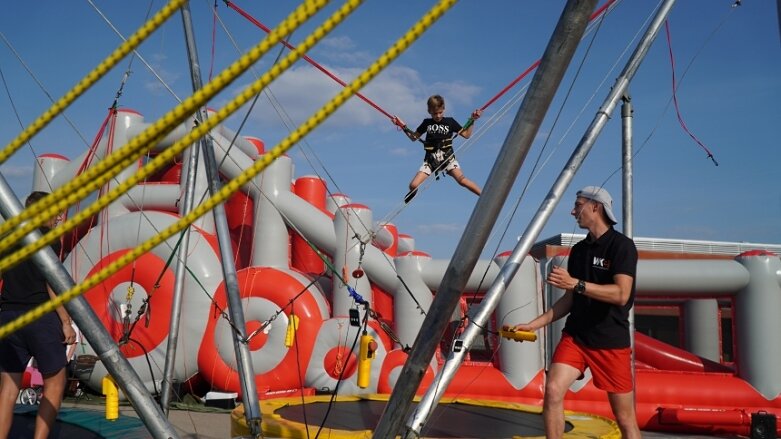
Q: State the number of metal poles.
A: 6